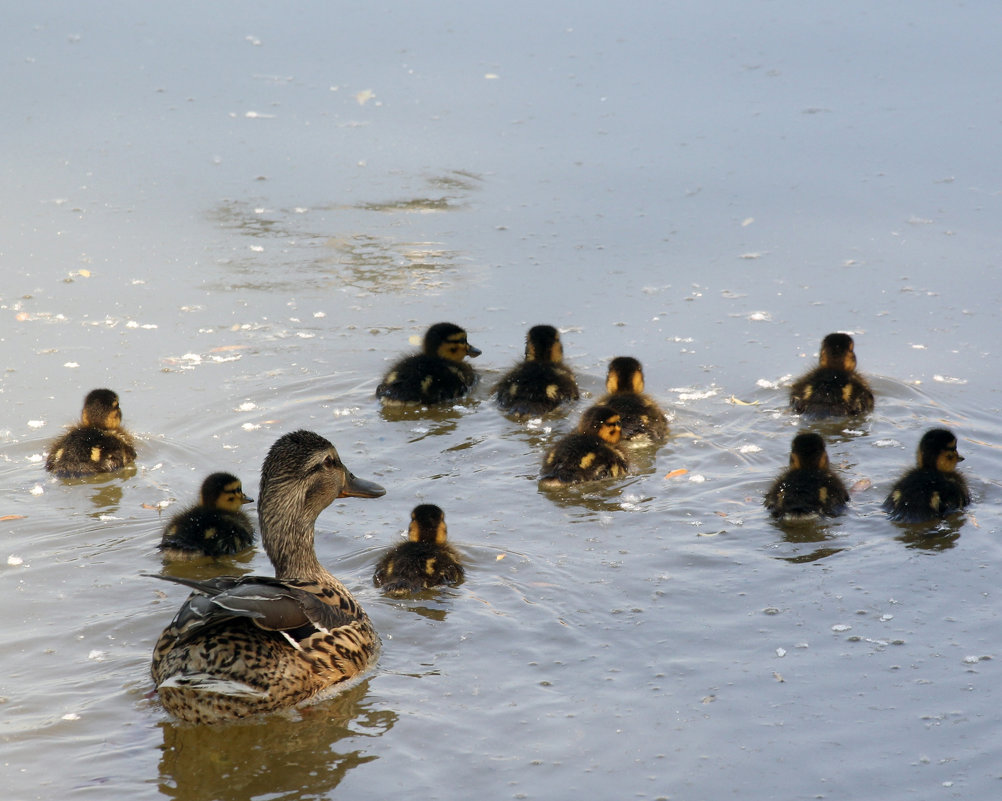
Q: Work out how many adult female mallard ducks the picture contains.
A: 1